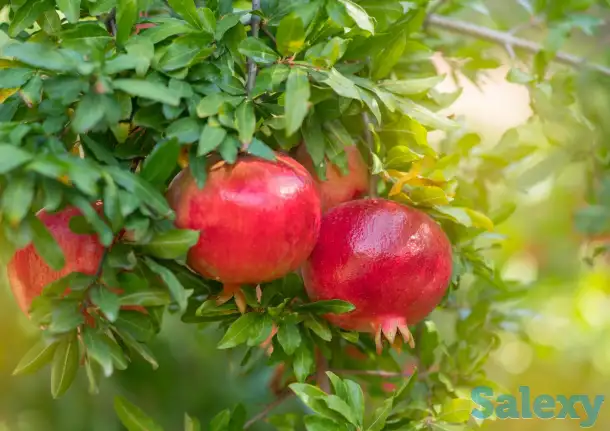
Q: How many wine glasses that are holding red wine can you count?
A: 0